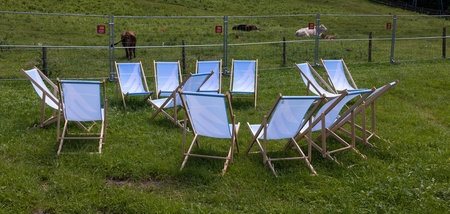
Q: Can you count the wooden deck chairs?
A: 13